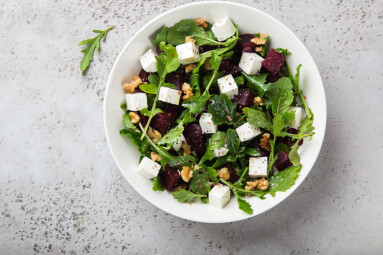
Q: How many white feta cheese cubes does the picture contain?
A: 15